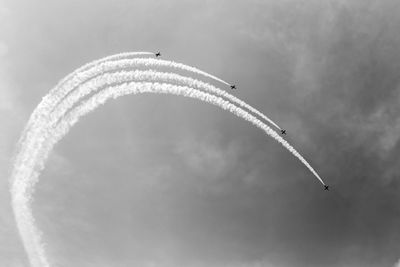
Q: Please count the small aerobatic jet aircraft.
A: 4